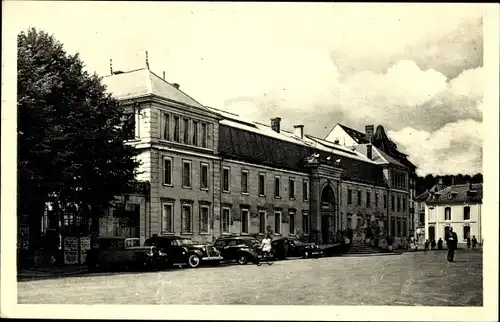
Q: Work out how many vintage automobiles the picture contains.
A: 4